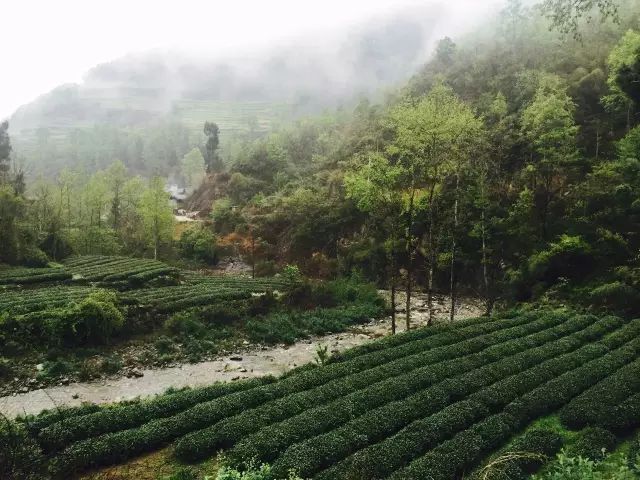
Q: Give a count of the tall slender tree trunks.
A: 5